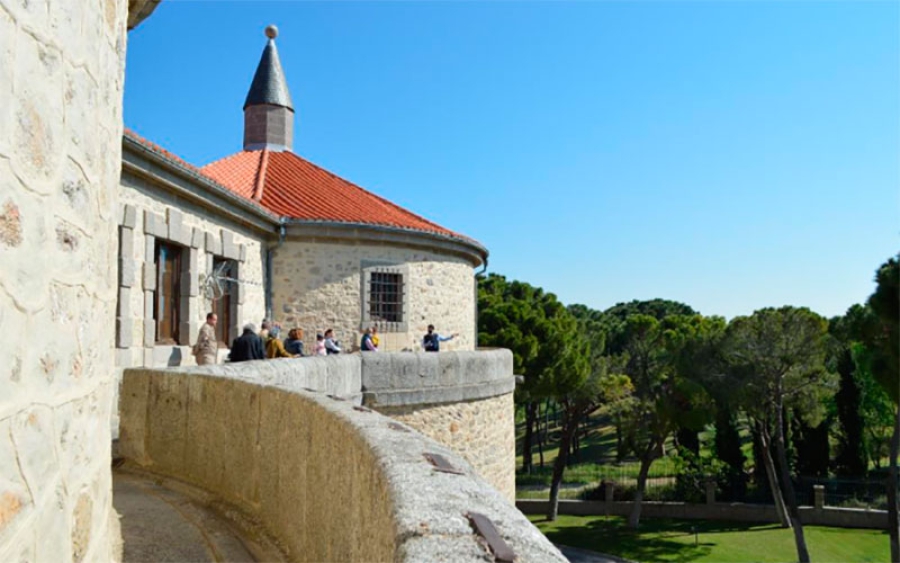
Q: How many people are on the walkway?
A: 10